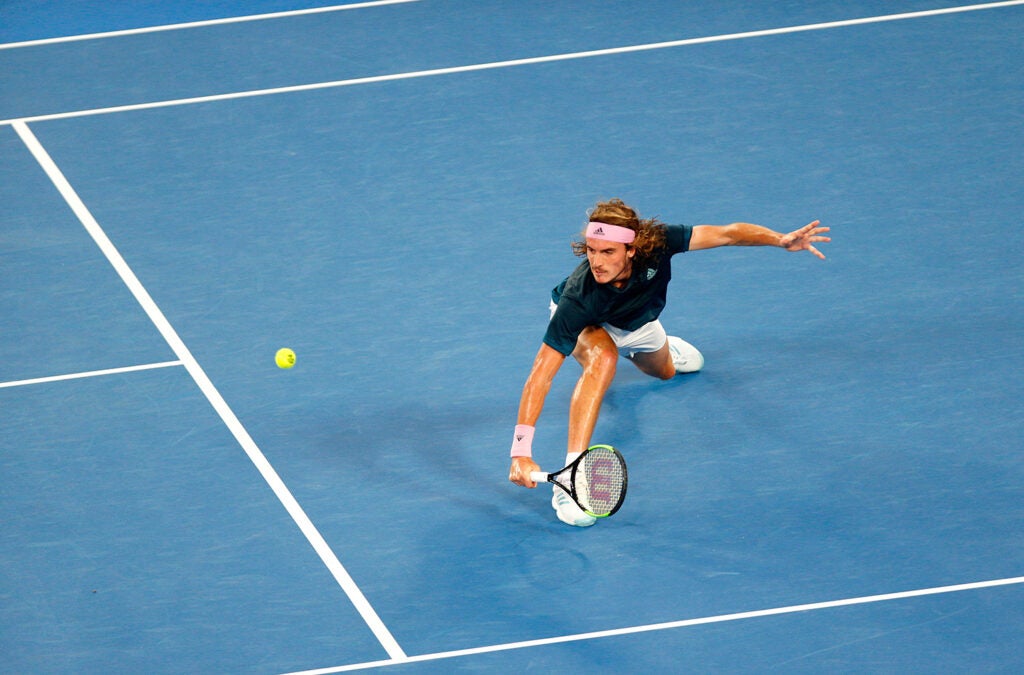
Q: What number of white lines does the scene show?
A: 5